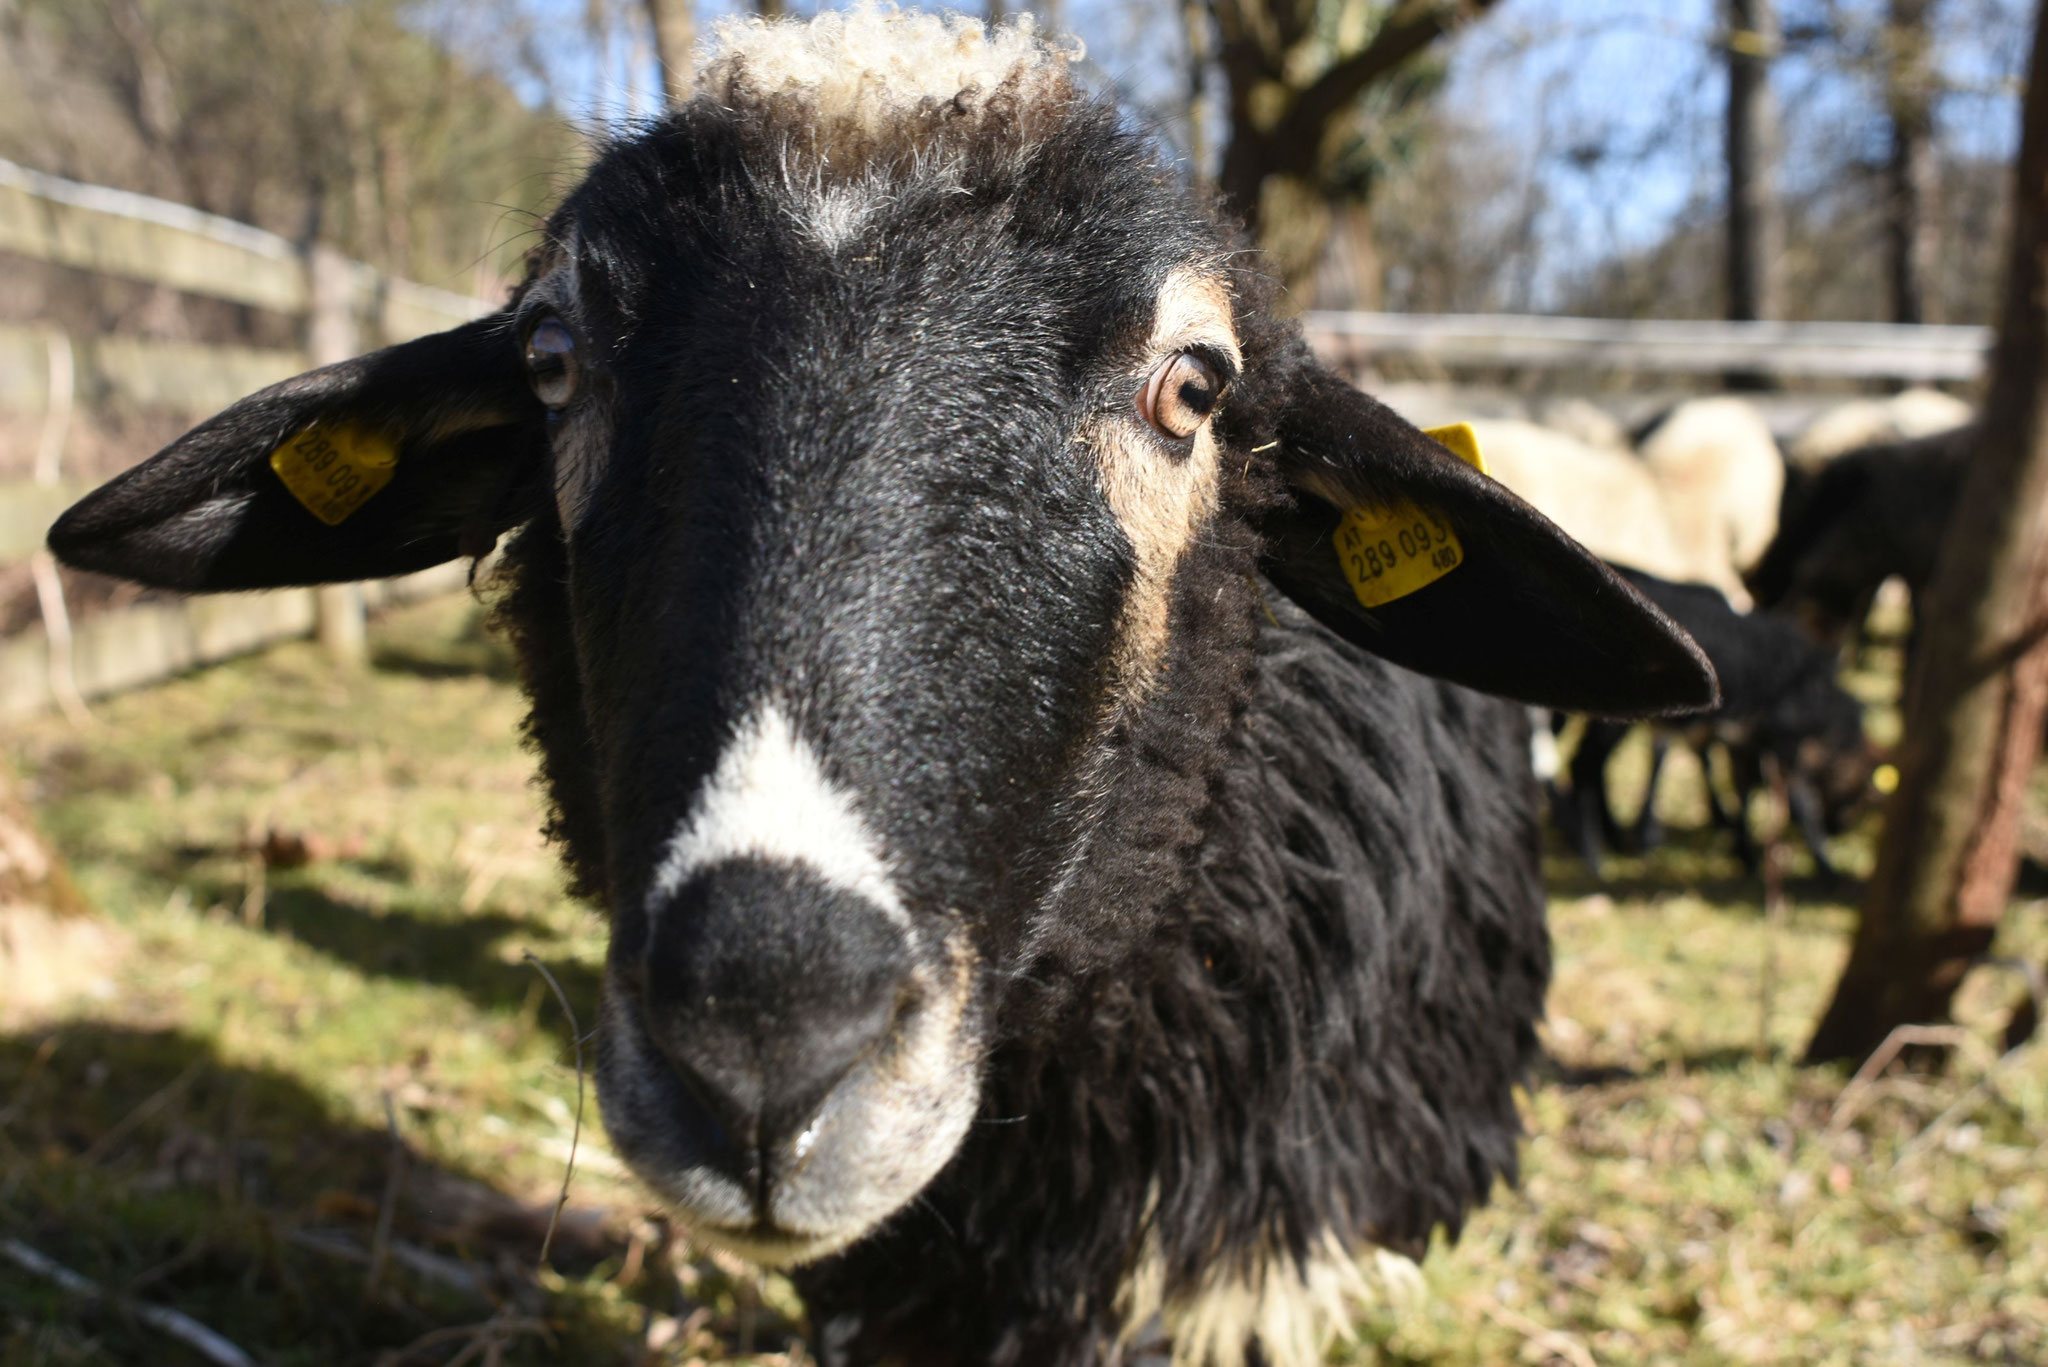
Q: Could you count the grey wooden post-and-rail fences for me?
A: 2